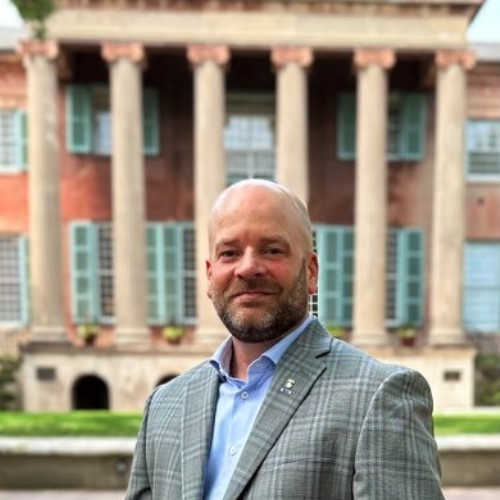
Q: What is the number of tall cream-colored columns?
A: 6